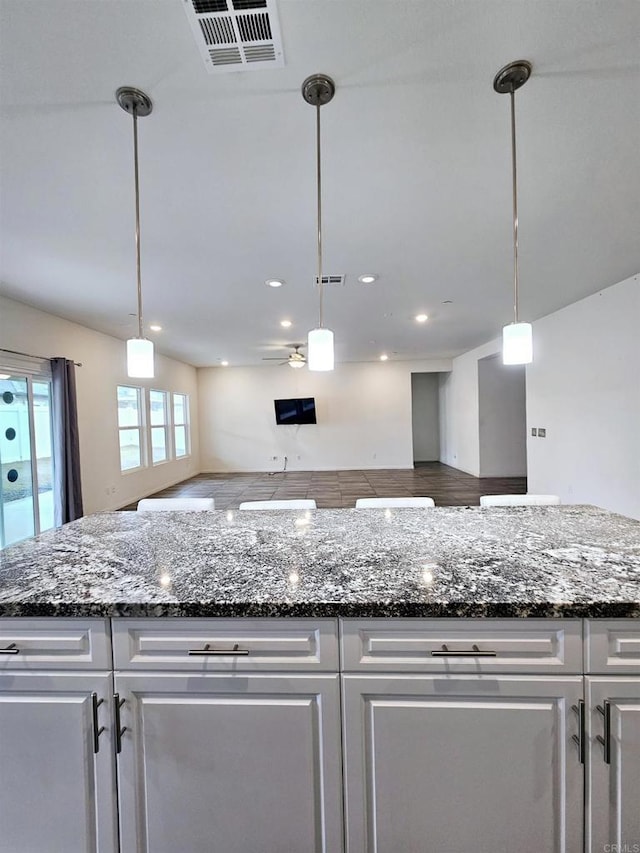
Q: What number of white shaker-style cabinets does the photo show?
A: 4